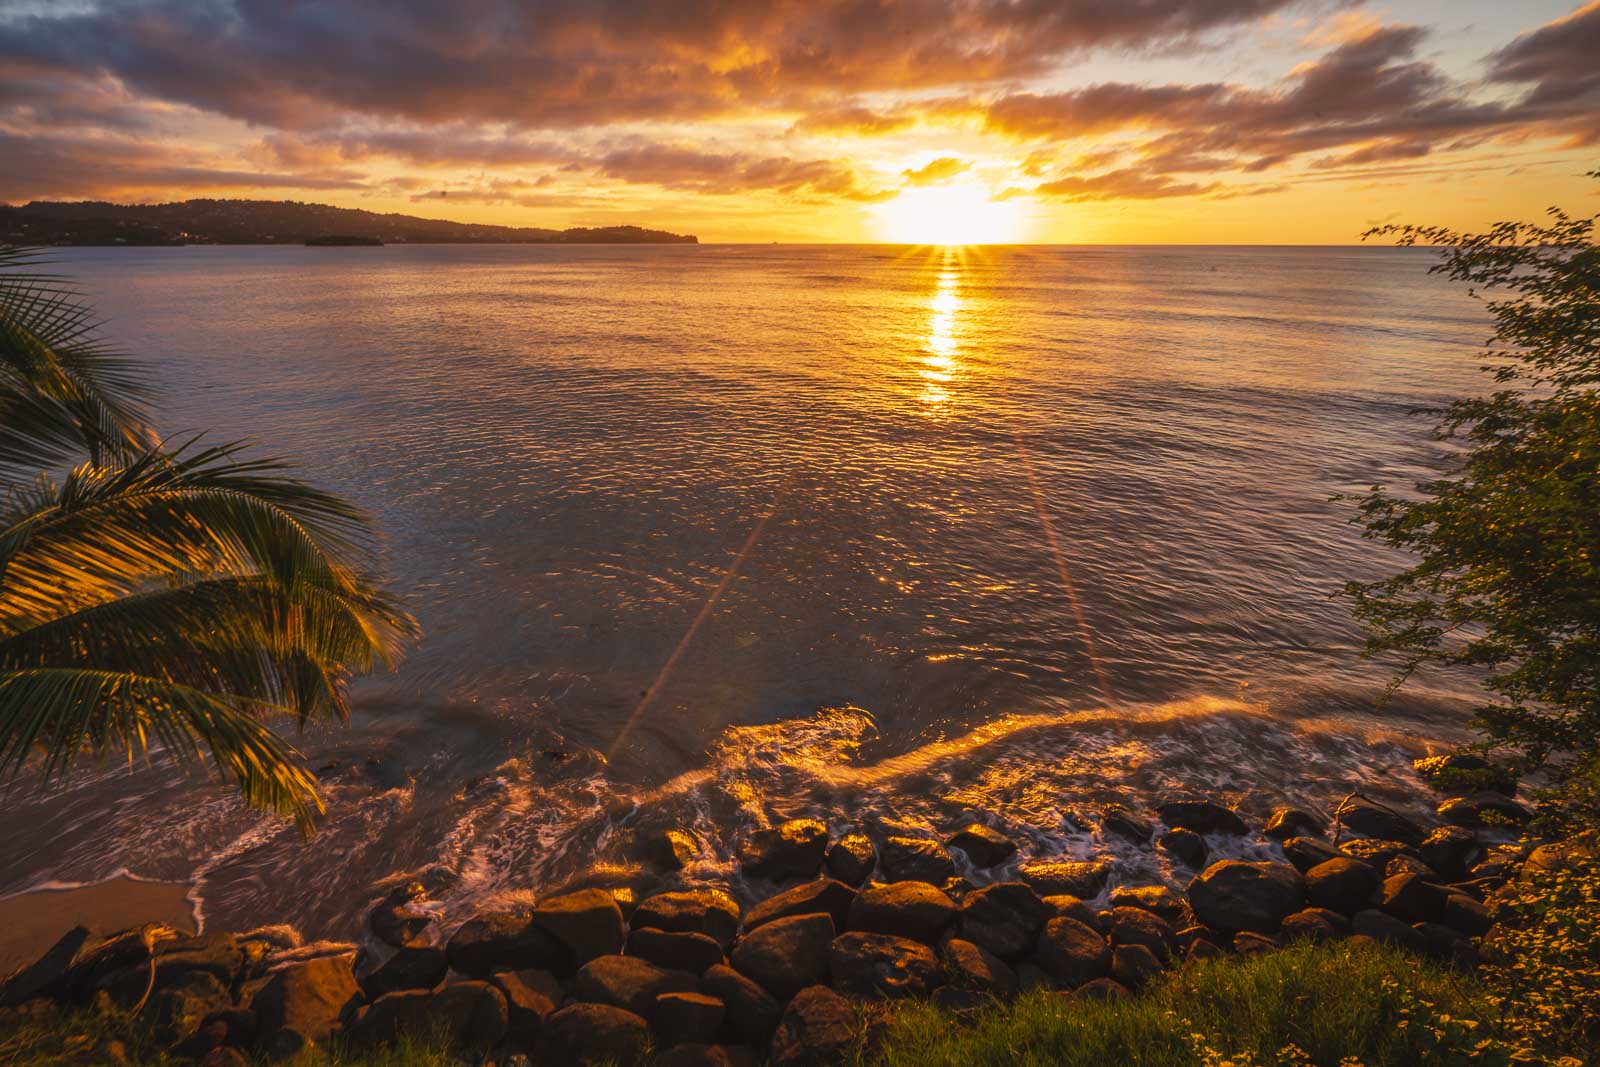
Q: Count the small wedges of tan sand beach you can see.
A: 1